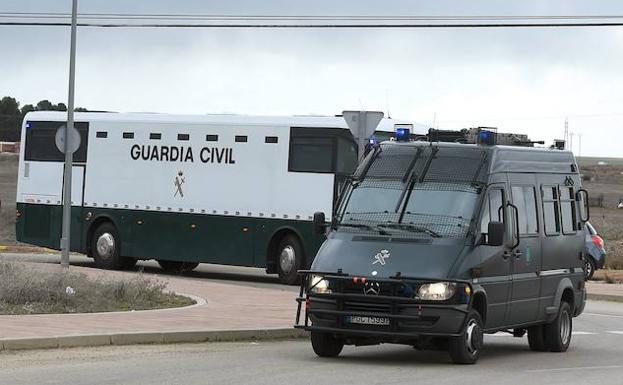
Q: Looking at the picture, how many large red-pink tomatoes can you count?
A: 0